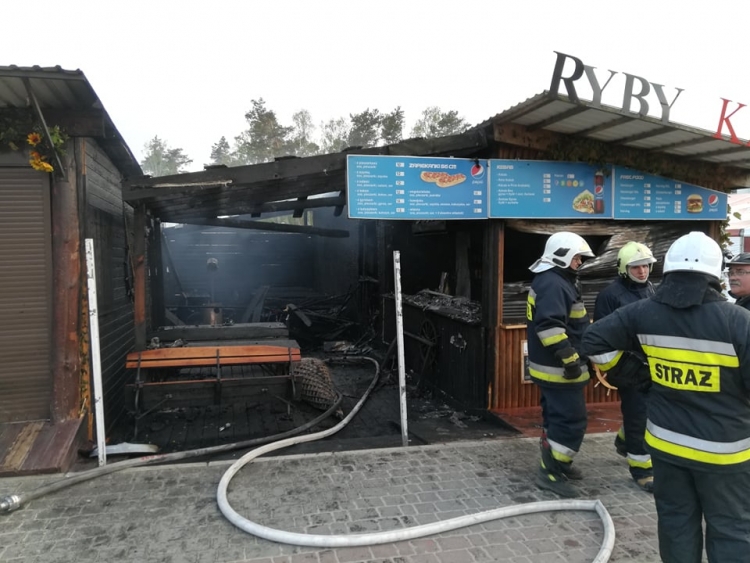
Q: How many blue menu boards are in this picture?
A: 3